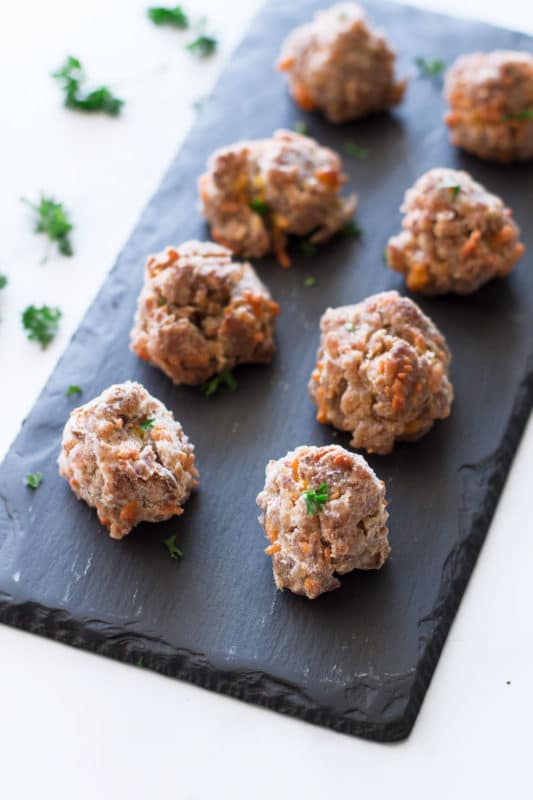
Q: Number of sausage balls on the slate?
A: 8